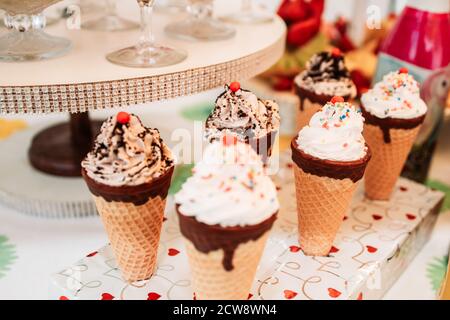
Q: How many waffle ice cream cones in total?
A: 6